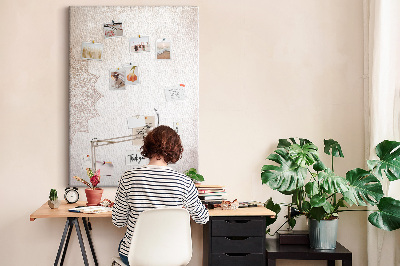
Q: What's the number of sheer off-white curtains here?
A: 1